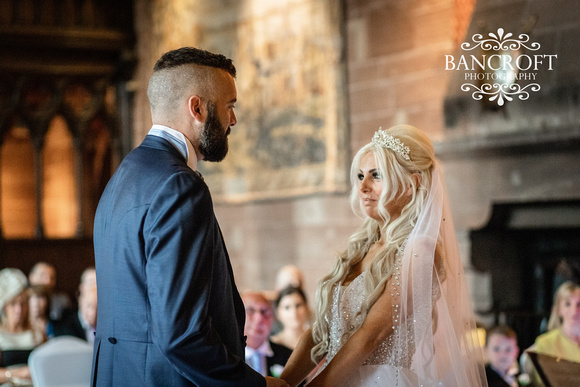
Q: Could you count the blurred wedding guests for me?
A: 9